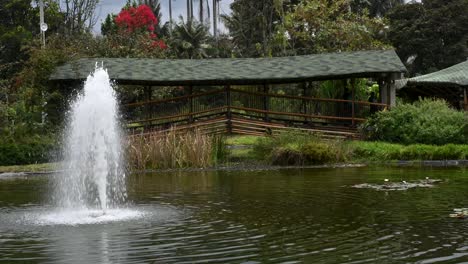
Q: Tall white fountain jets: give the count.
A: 1